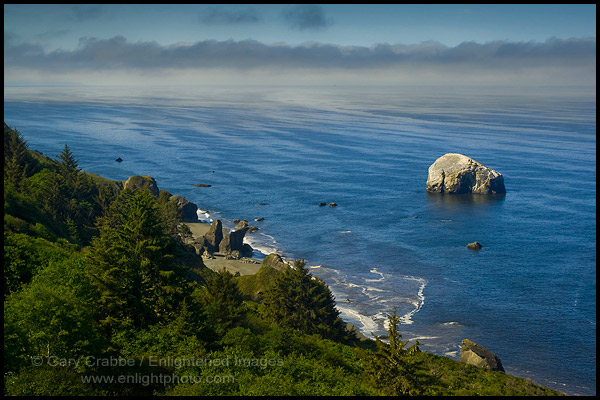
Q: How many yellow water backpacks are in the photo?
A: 0